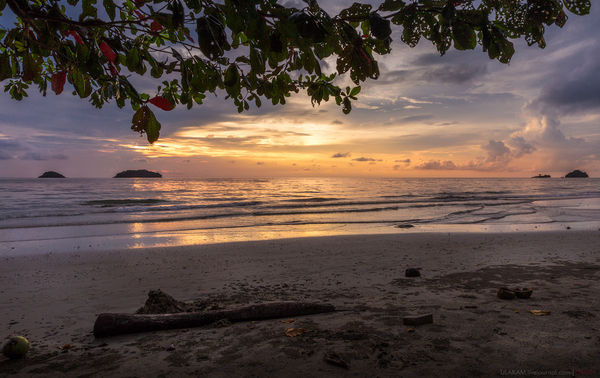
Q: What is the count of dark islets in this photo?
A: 4